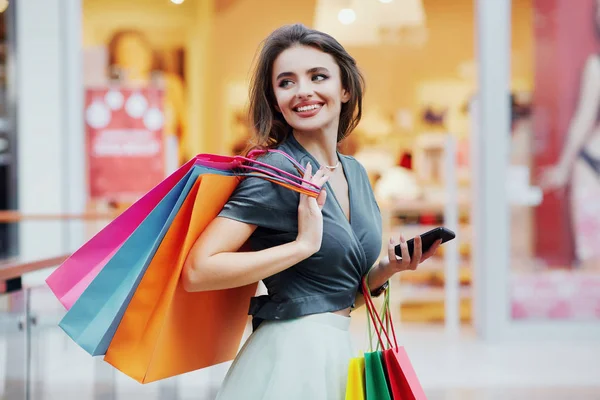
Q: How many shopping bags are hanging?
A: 6